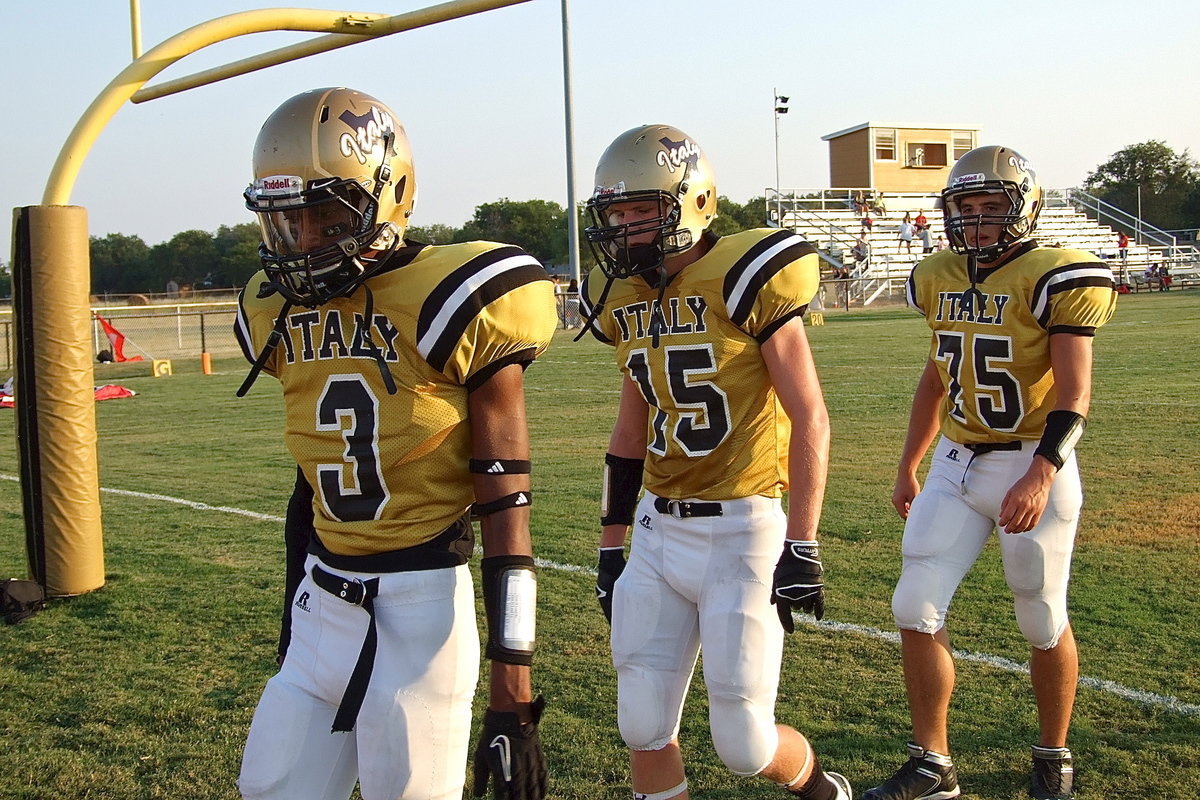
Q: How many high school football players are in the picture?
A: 3